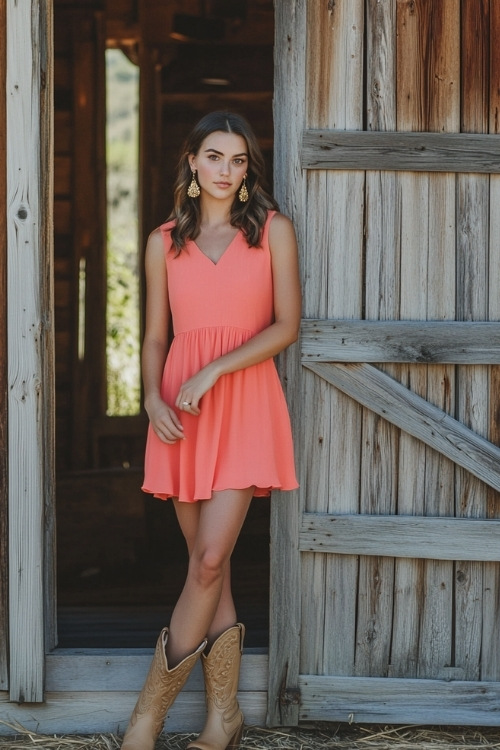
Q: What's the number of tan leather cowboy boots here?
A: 2